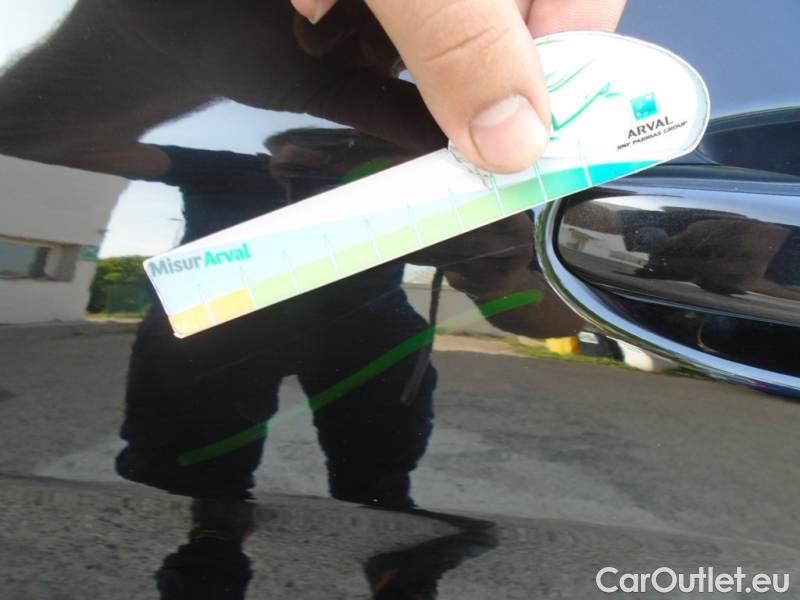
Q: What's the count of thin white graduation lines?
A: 10